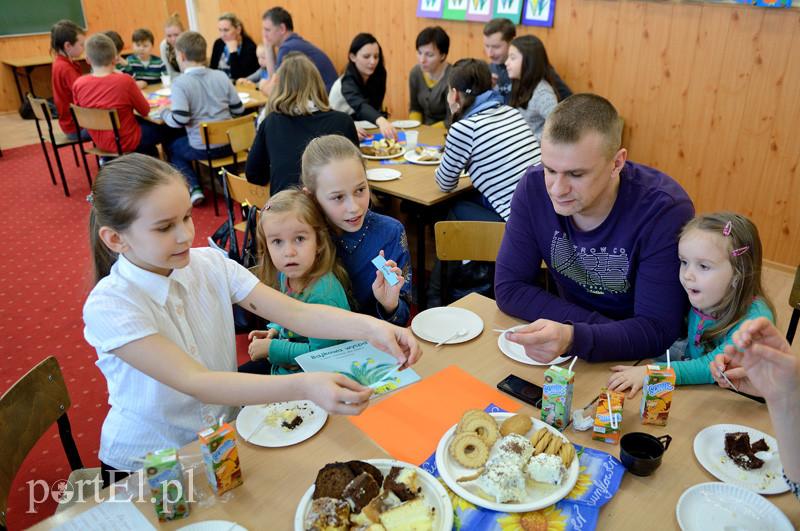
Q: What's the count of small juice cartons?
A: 5